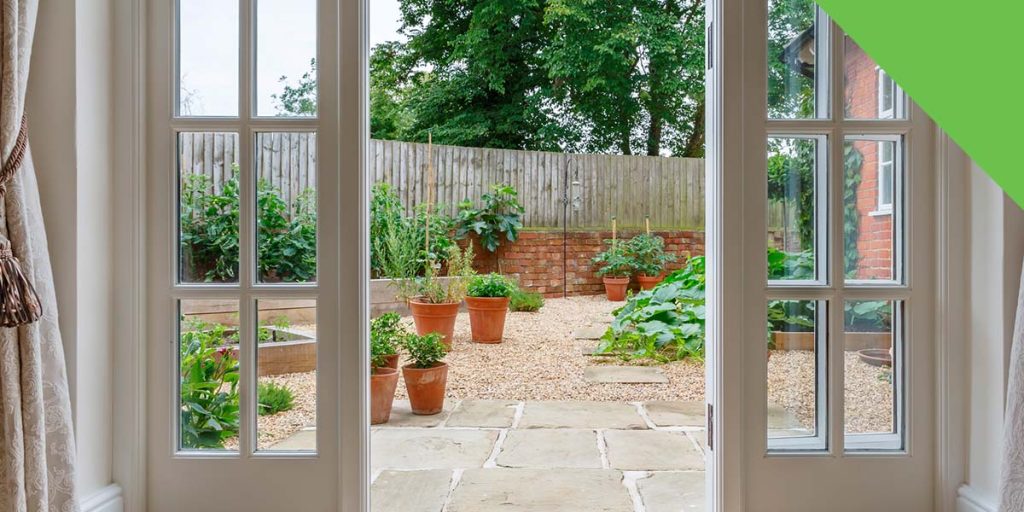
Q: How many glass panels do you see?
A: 12